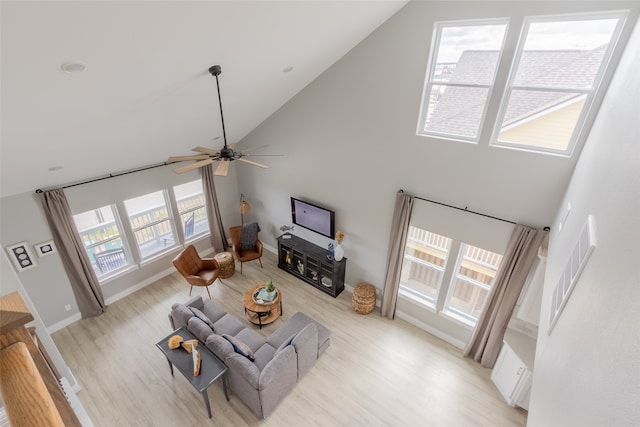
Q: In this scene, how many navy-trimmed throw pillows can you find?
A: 3